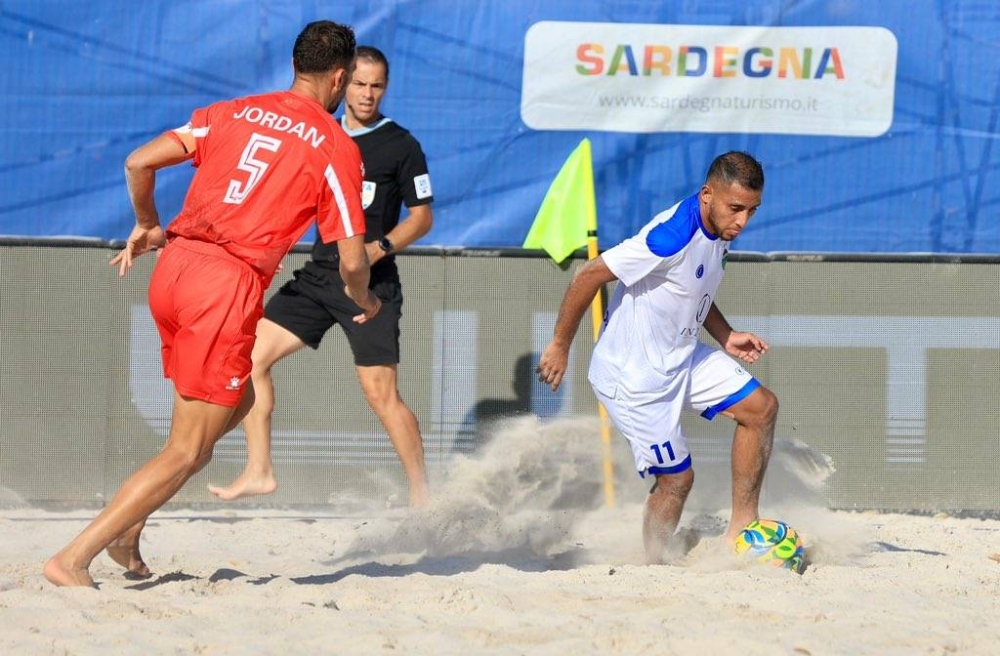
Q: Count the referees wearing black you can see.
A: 1